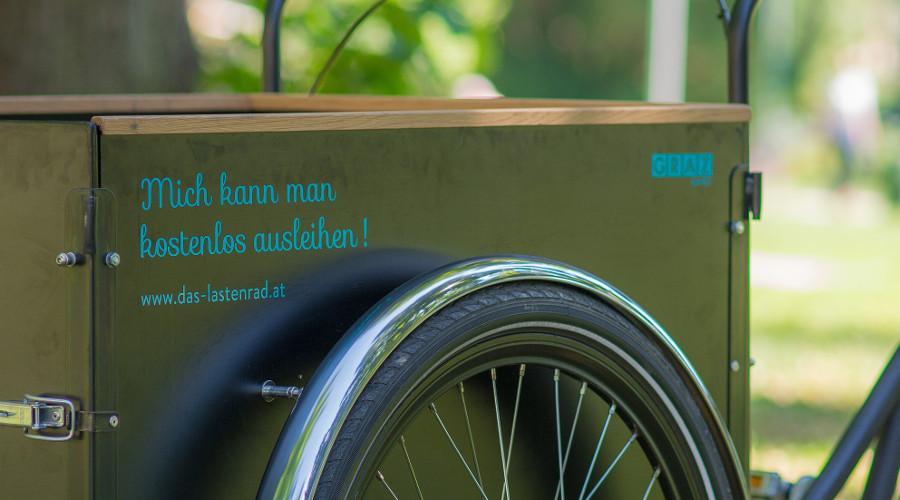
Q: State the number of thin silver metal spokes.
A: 11